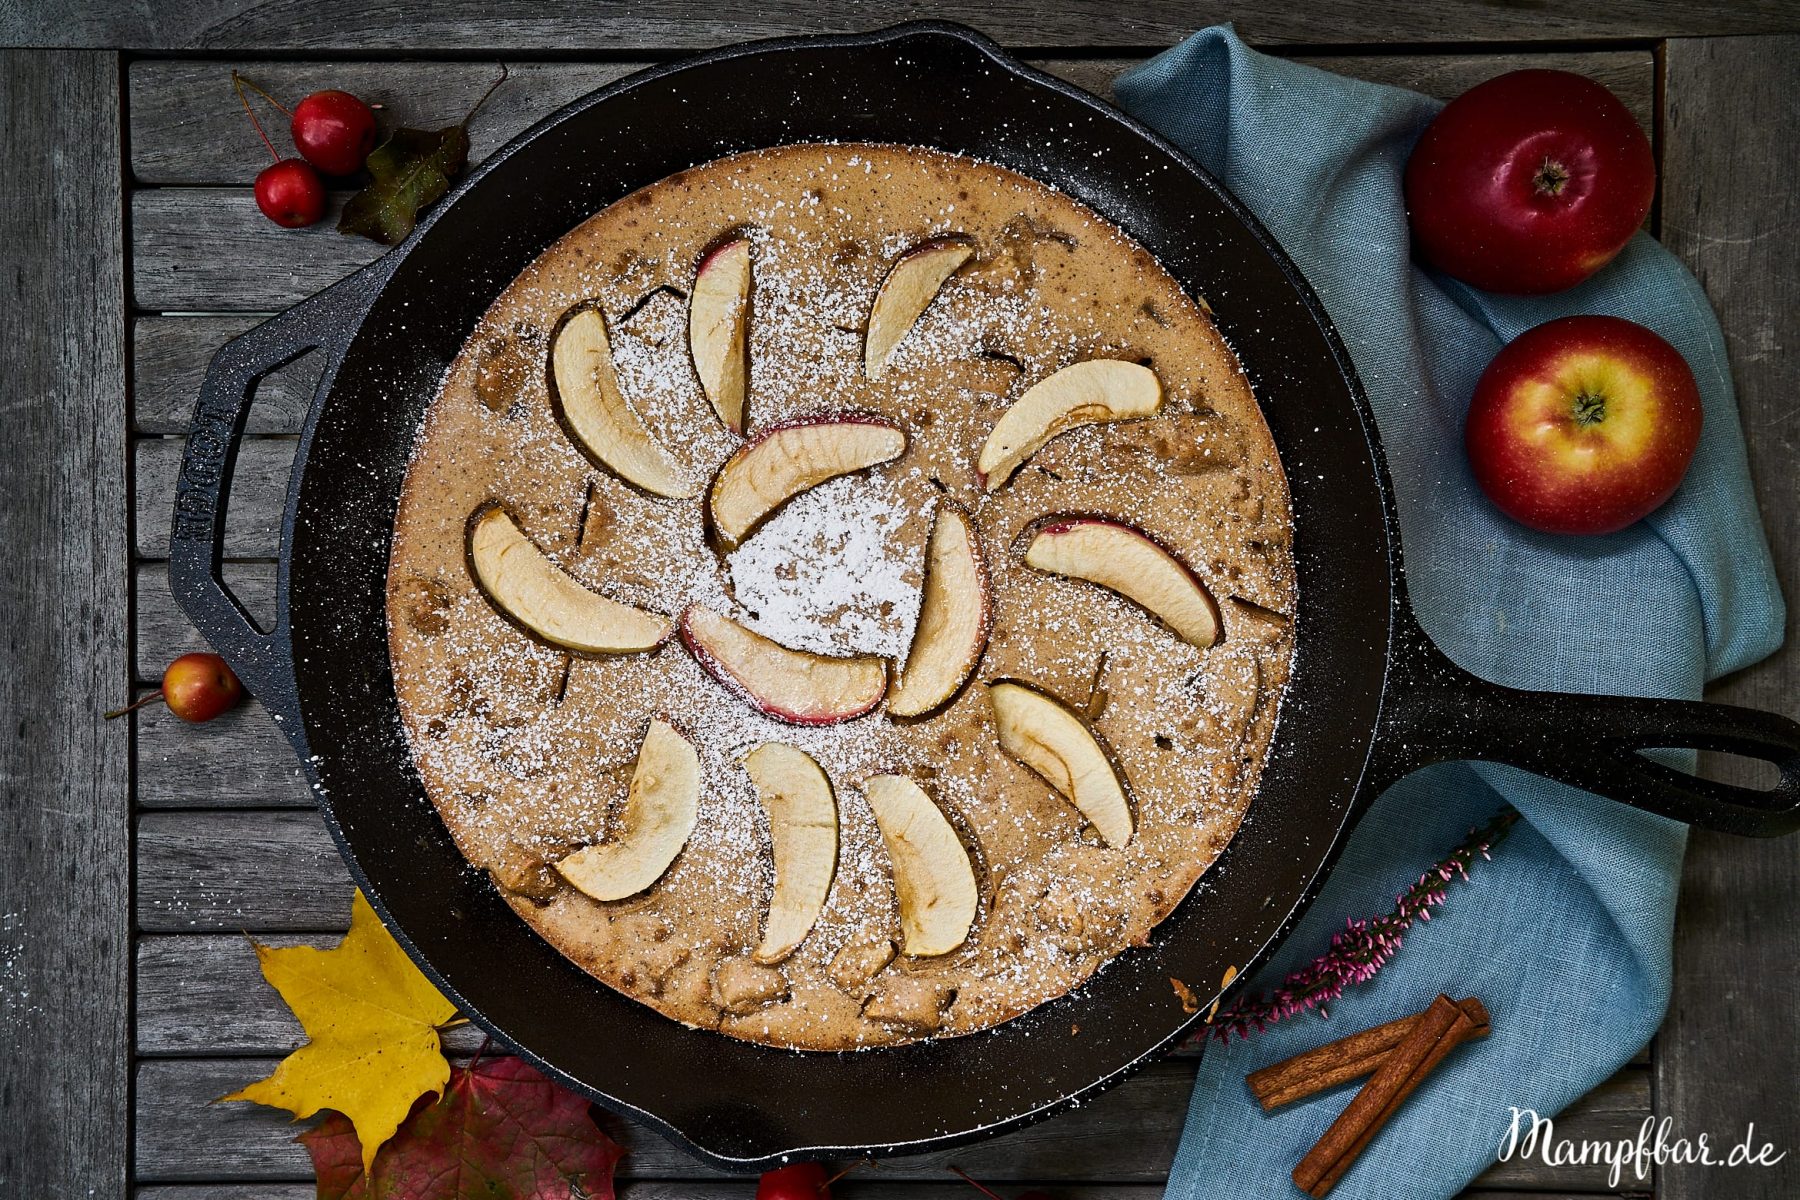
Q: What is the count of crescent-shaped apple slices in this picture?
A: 13